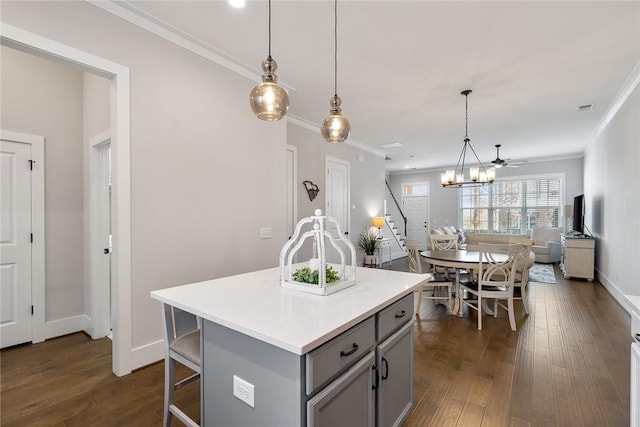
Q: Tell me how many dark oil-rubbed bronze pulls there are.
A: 4